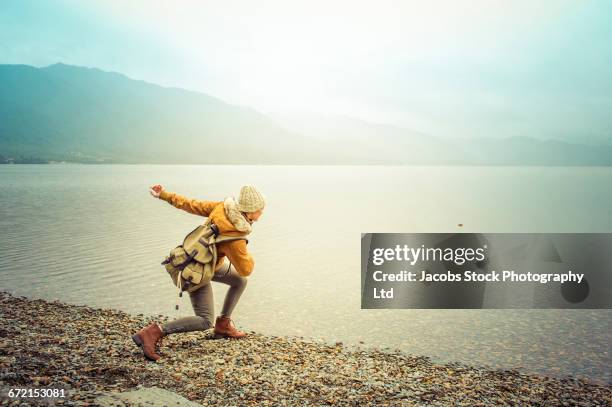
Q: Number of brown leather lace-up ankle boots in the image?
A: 2